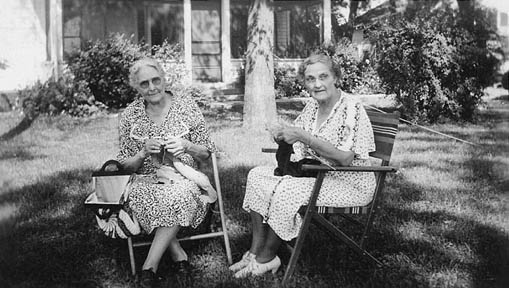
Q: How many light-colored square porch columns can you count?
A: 4